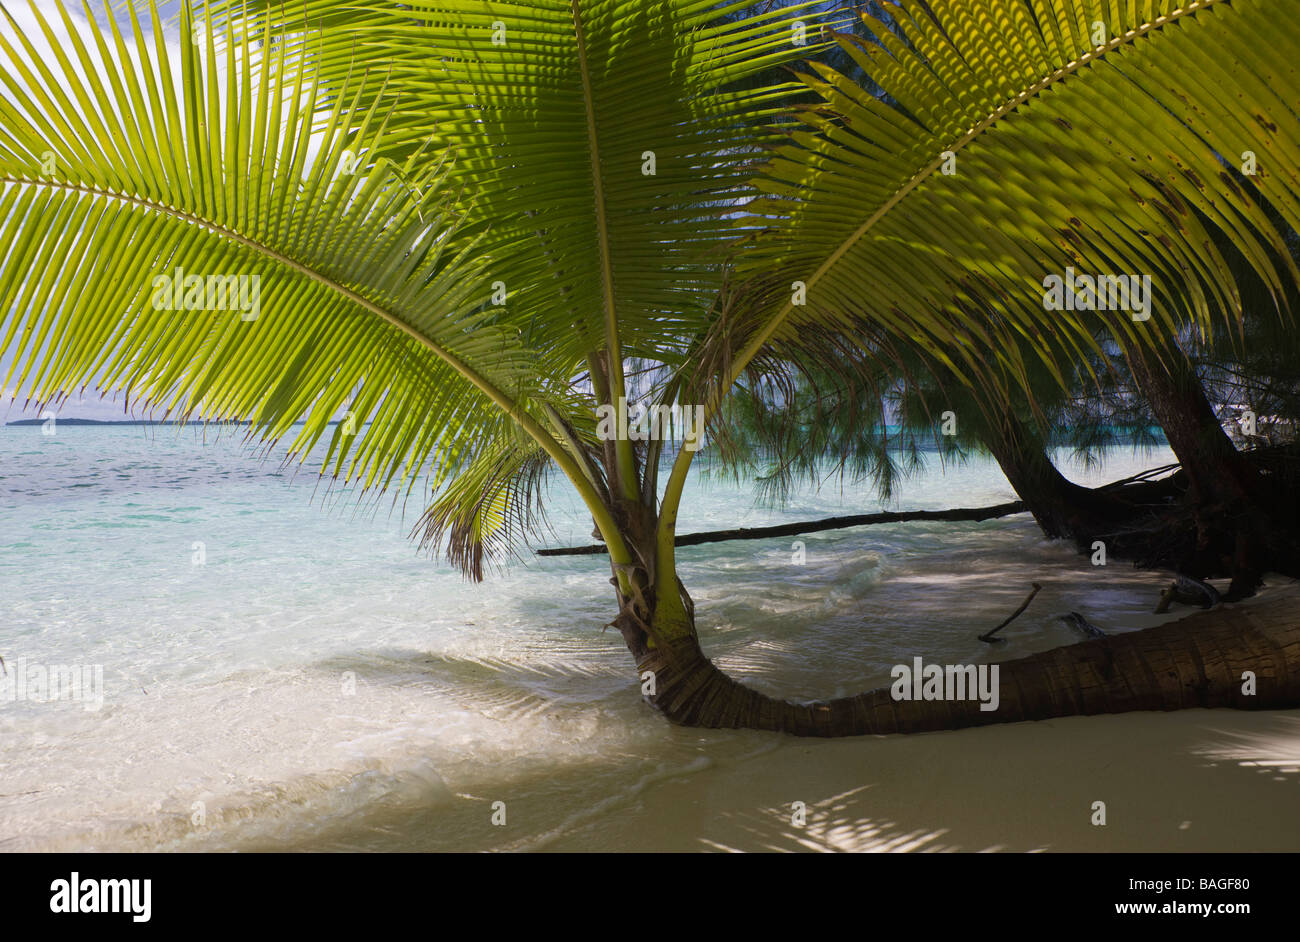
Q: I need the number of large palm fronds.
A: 3